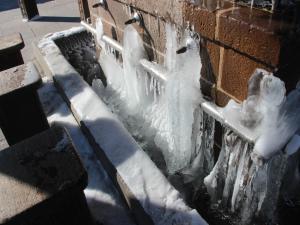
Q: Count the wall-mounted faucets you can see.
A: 3